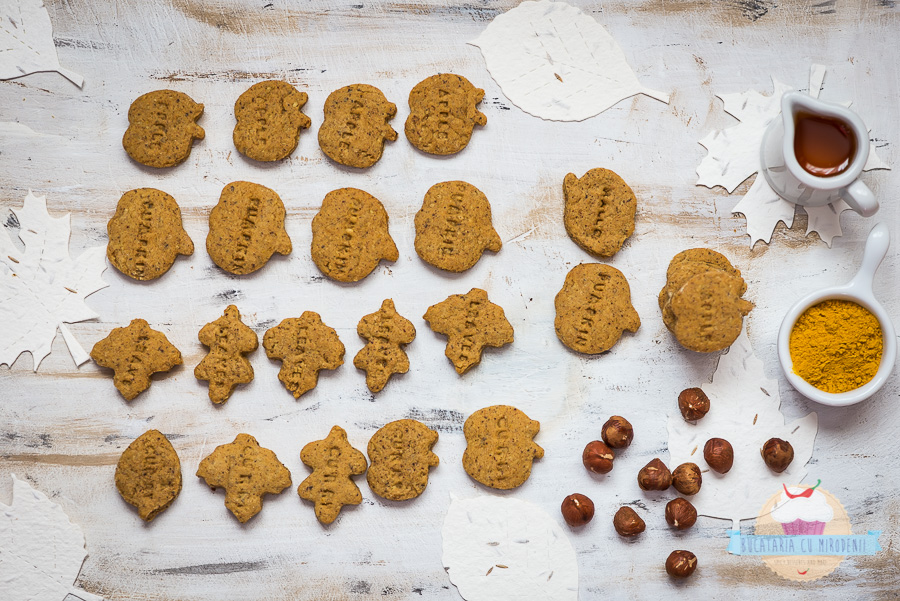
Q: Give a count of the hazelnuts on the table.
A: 11